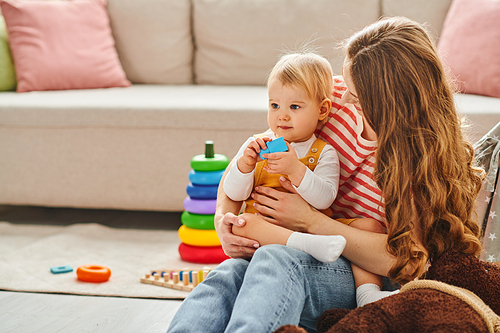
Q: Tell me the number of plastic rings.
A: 8